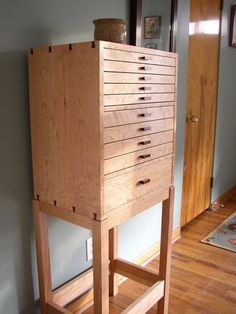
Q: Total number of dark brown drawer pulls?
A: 10